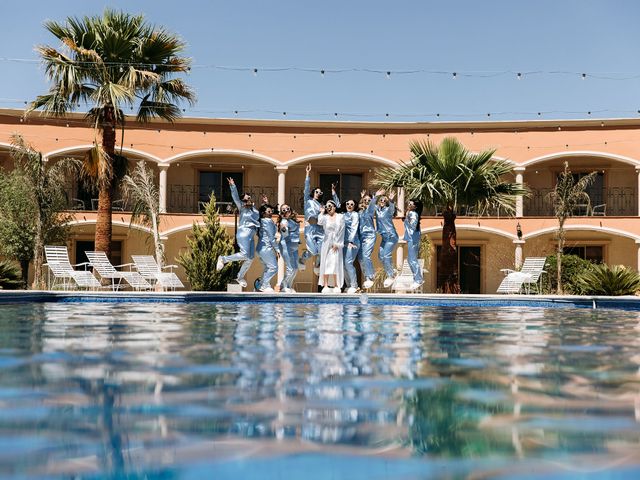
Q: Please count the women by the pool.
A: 9